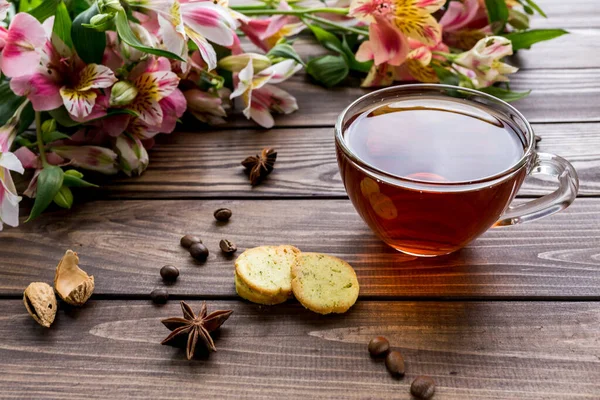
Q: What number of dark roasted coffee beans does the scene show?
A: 9